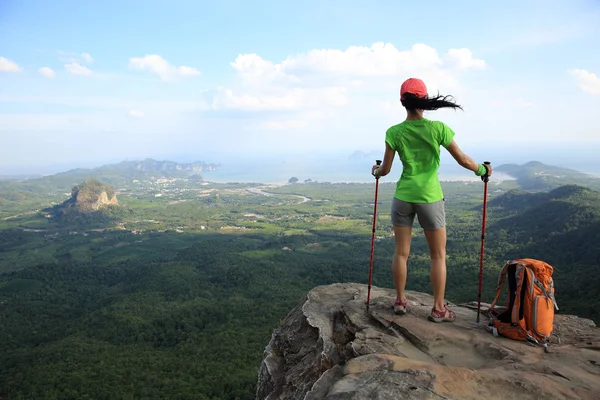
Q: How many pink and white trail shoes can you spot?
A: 2